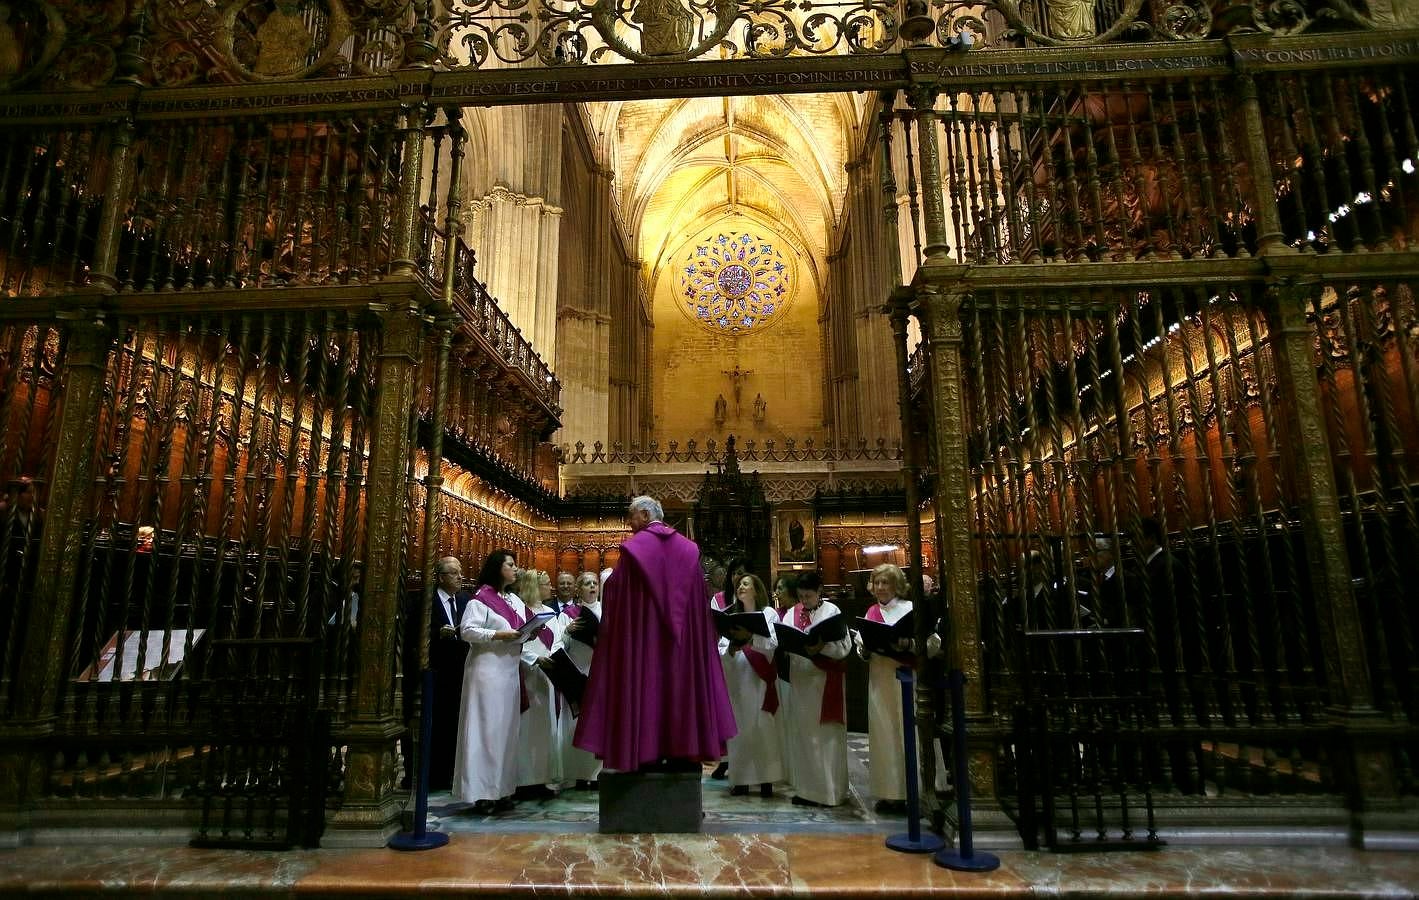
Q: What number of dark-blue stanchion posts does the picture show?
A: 3